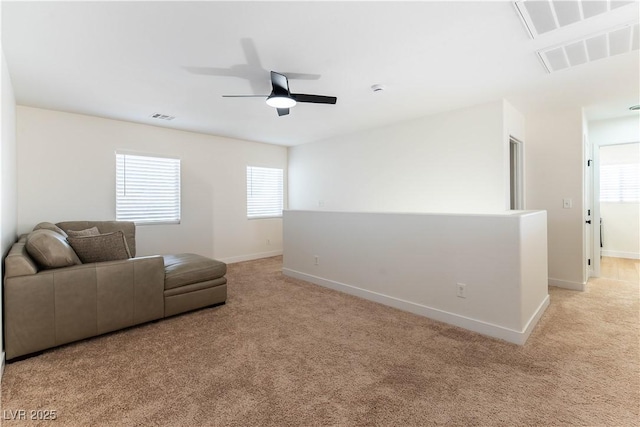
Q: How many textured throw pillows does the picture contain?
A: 2